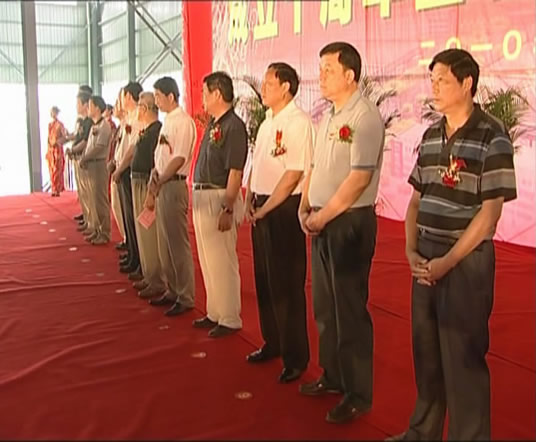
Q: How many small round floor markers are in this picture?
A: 13